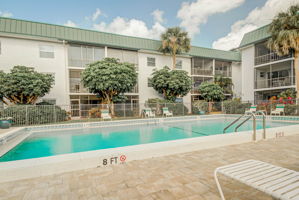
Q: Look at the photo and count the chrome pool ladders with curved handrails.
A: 1